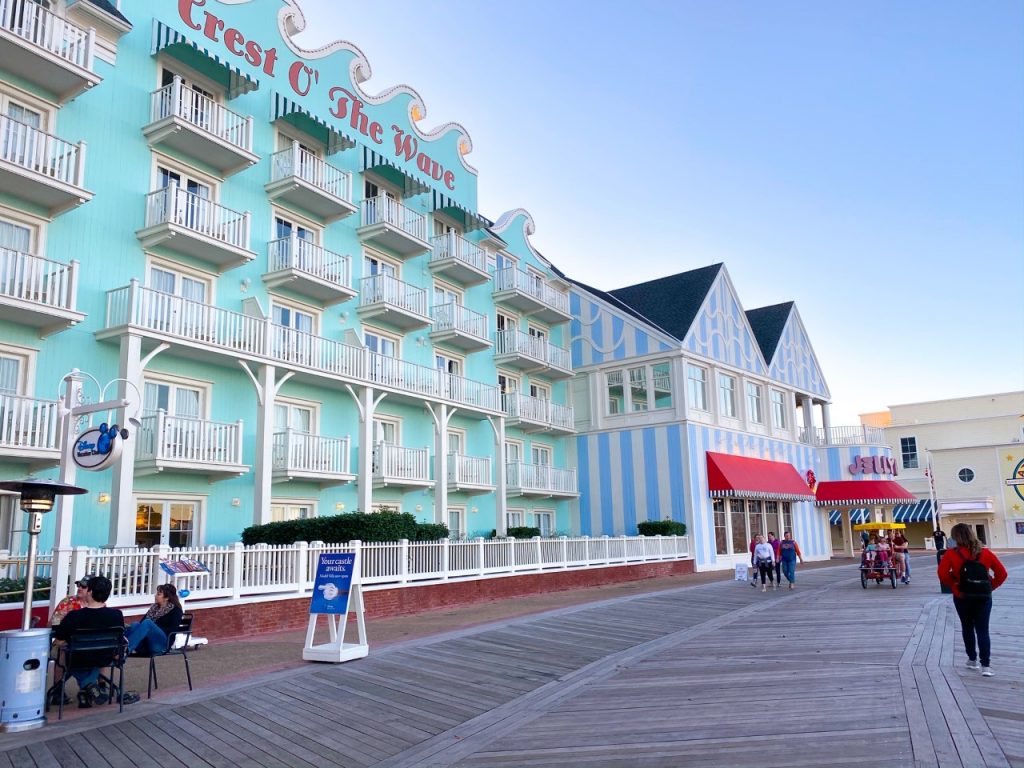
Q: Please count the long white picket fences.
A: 1